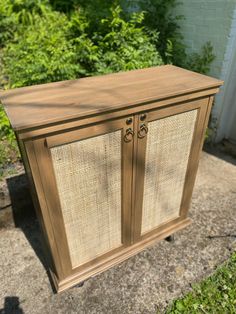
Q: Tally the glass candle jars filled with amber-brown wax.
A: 0